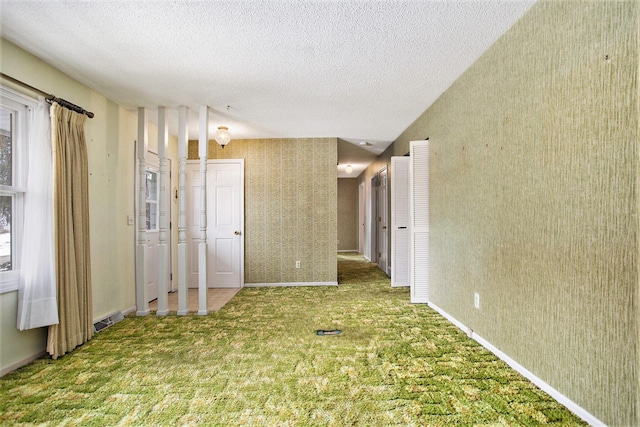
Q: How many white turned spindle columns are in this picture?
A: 4